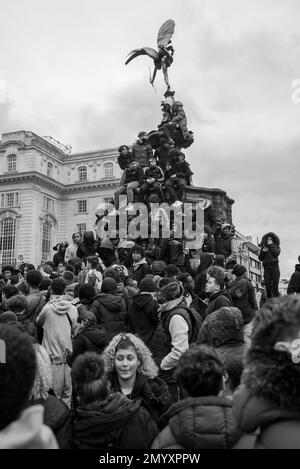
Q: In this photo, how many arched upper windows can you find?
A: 4